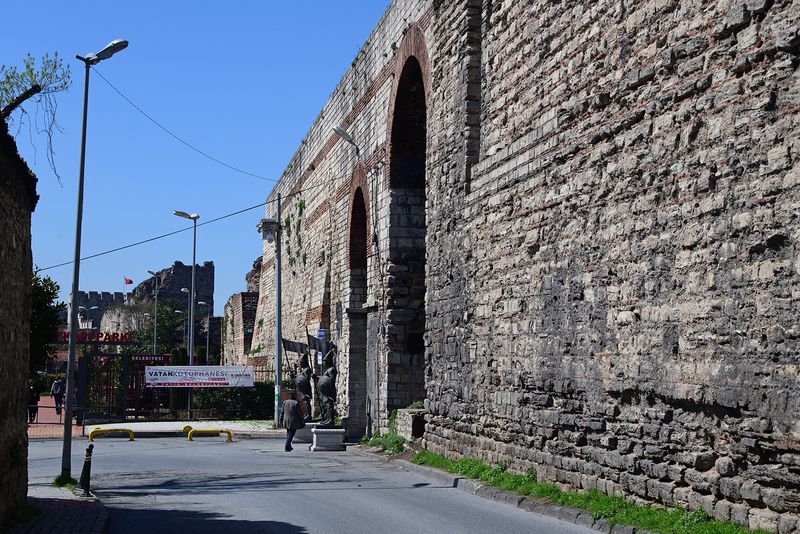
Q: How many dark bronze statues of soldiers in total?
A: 2